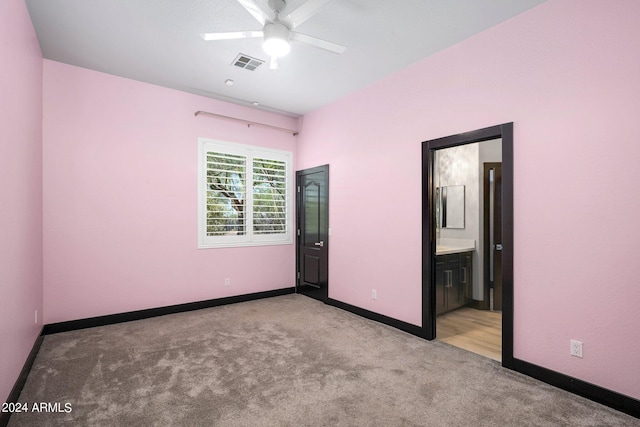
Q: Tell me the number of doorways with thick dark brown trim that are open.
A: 1